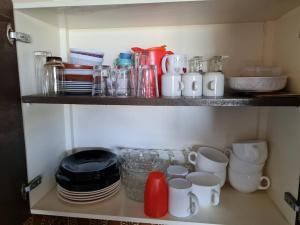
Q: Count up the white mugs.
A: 12